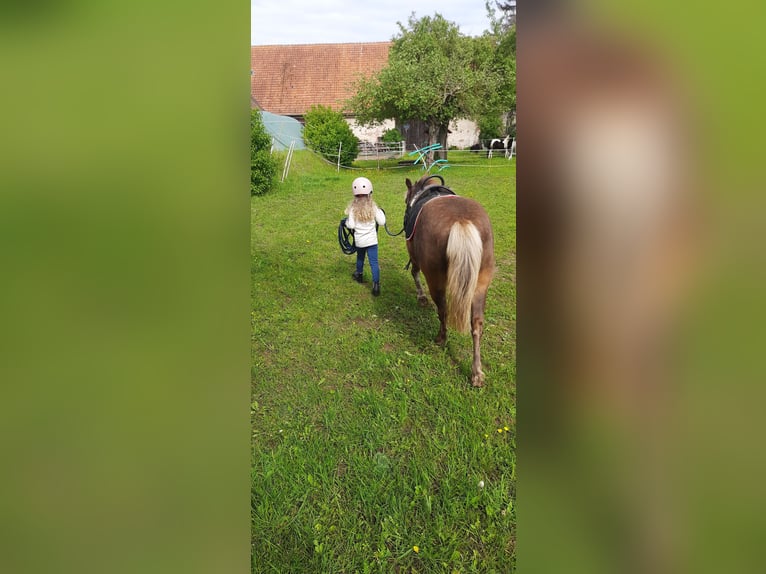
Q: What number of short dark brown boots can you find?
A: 2